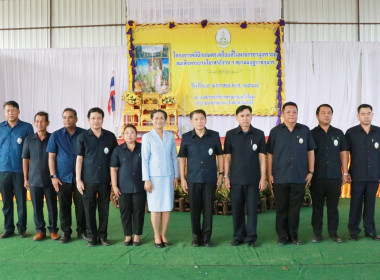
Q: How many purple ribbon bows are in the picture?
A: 5